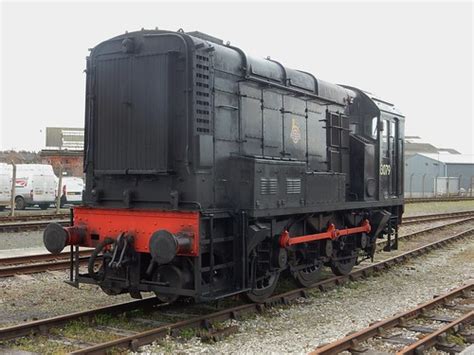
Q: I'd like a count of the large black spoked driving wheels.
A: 3